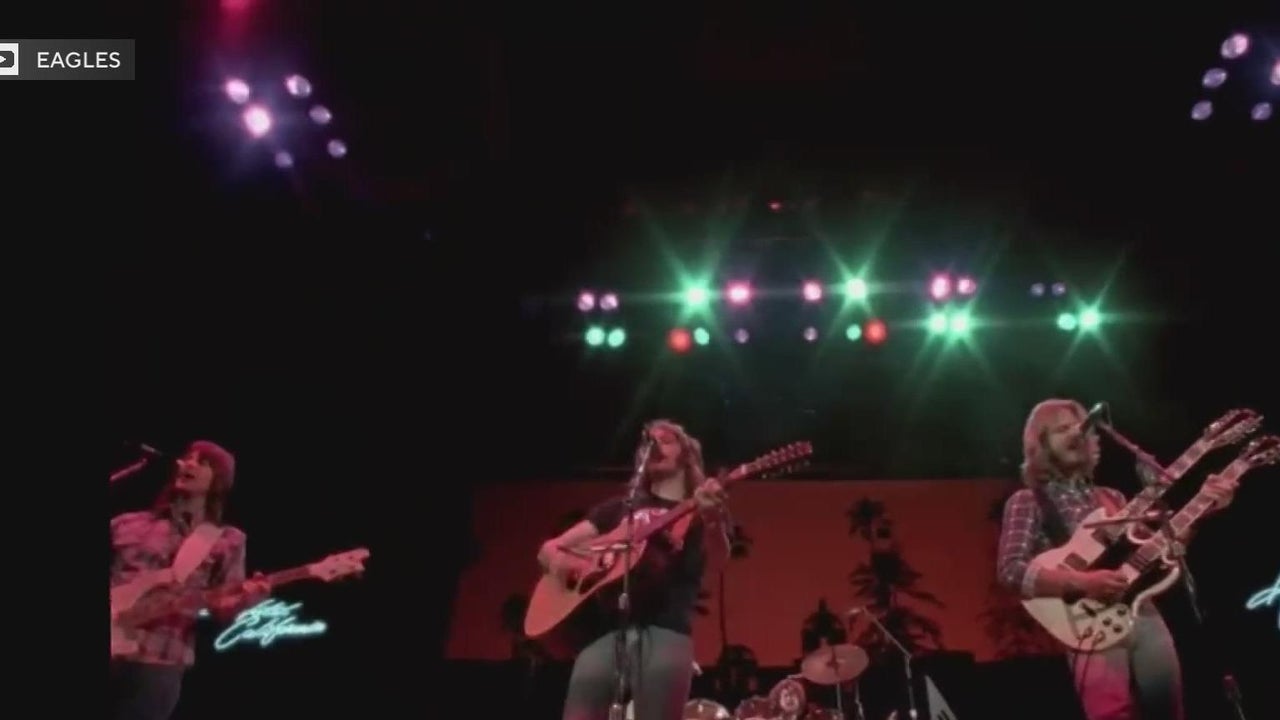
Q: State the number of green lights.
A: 10